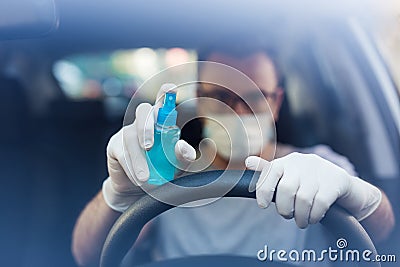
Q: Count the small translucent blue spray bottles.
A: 1